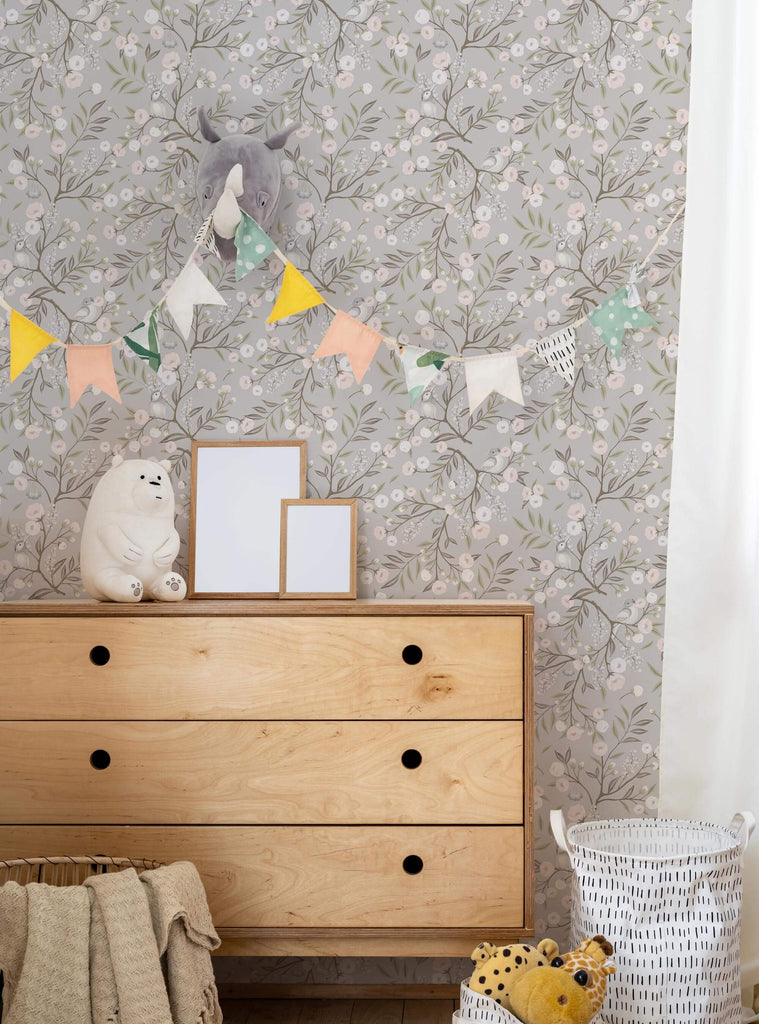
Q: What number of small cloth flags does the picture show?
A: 12